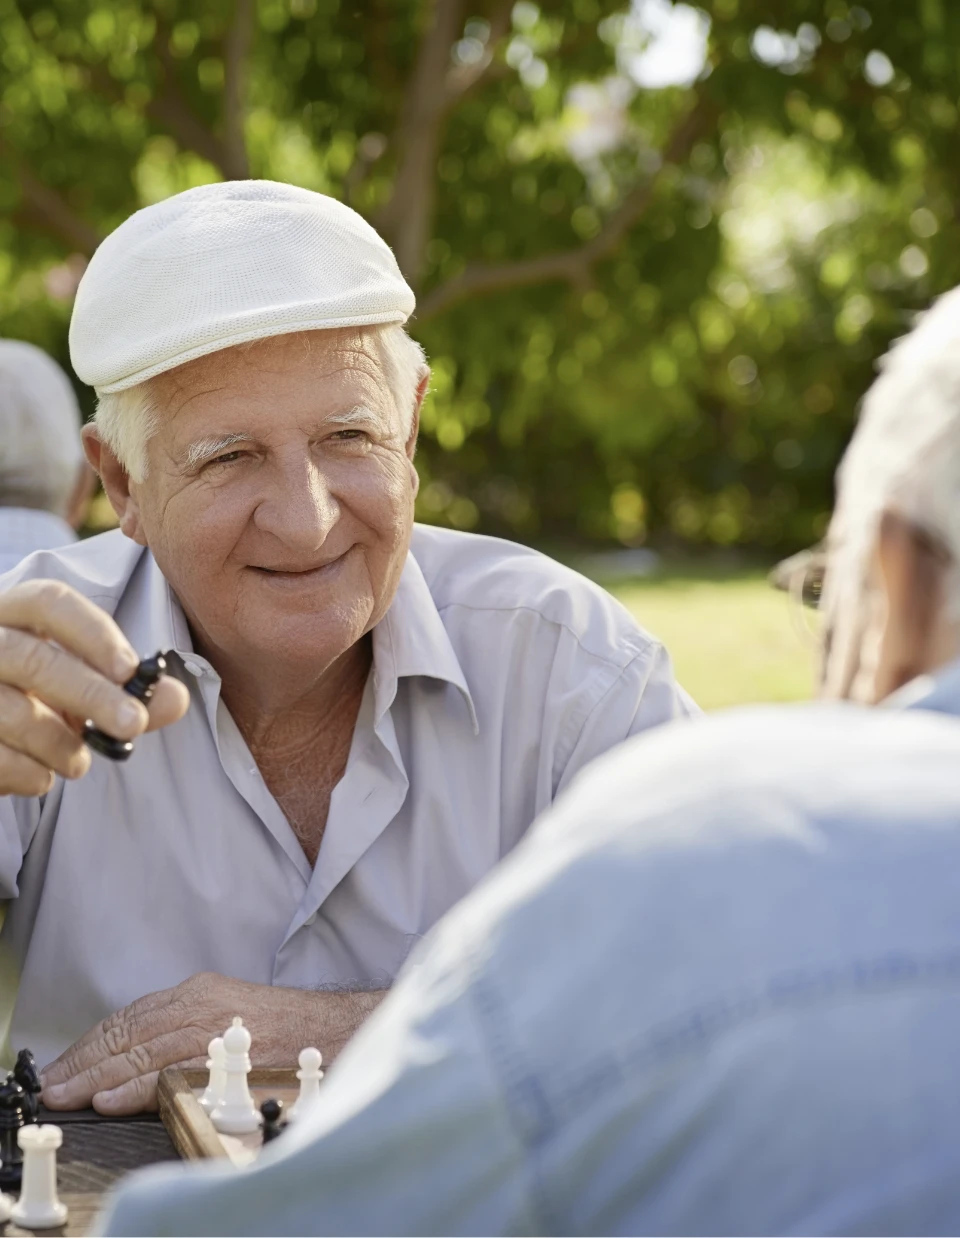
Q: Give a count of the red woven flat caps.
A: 0